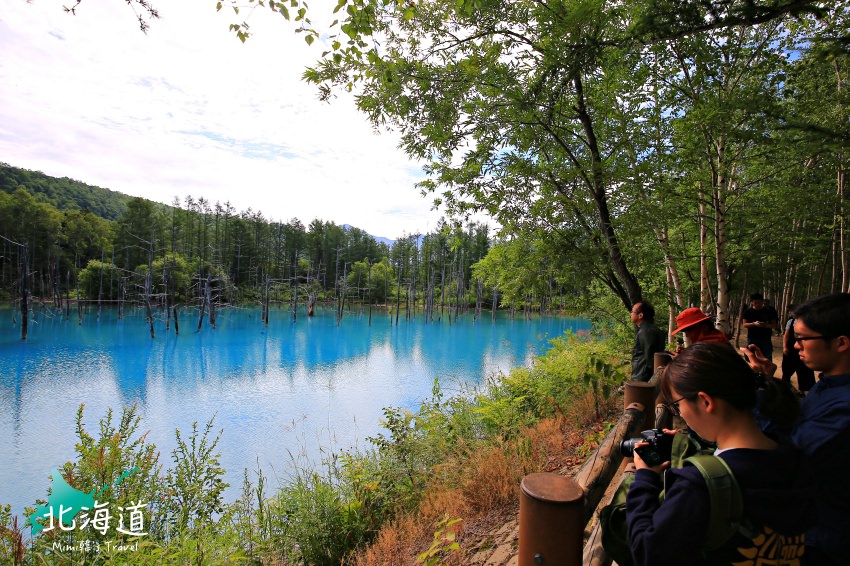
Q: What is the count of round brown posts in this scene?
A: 3